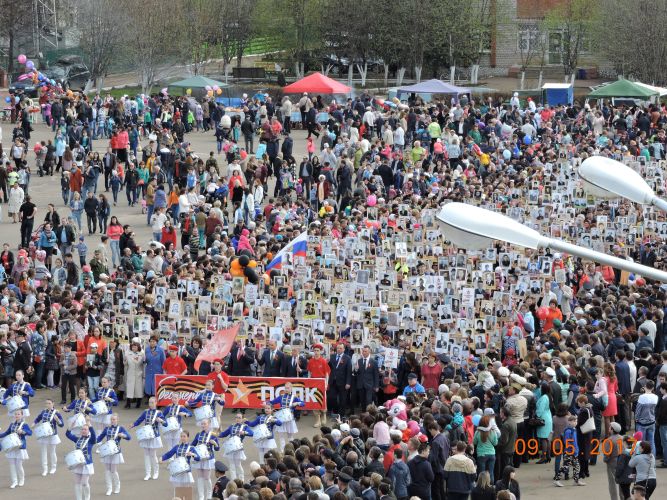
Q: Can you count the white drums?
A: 15